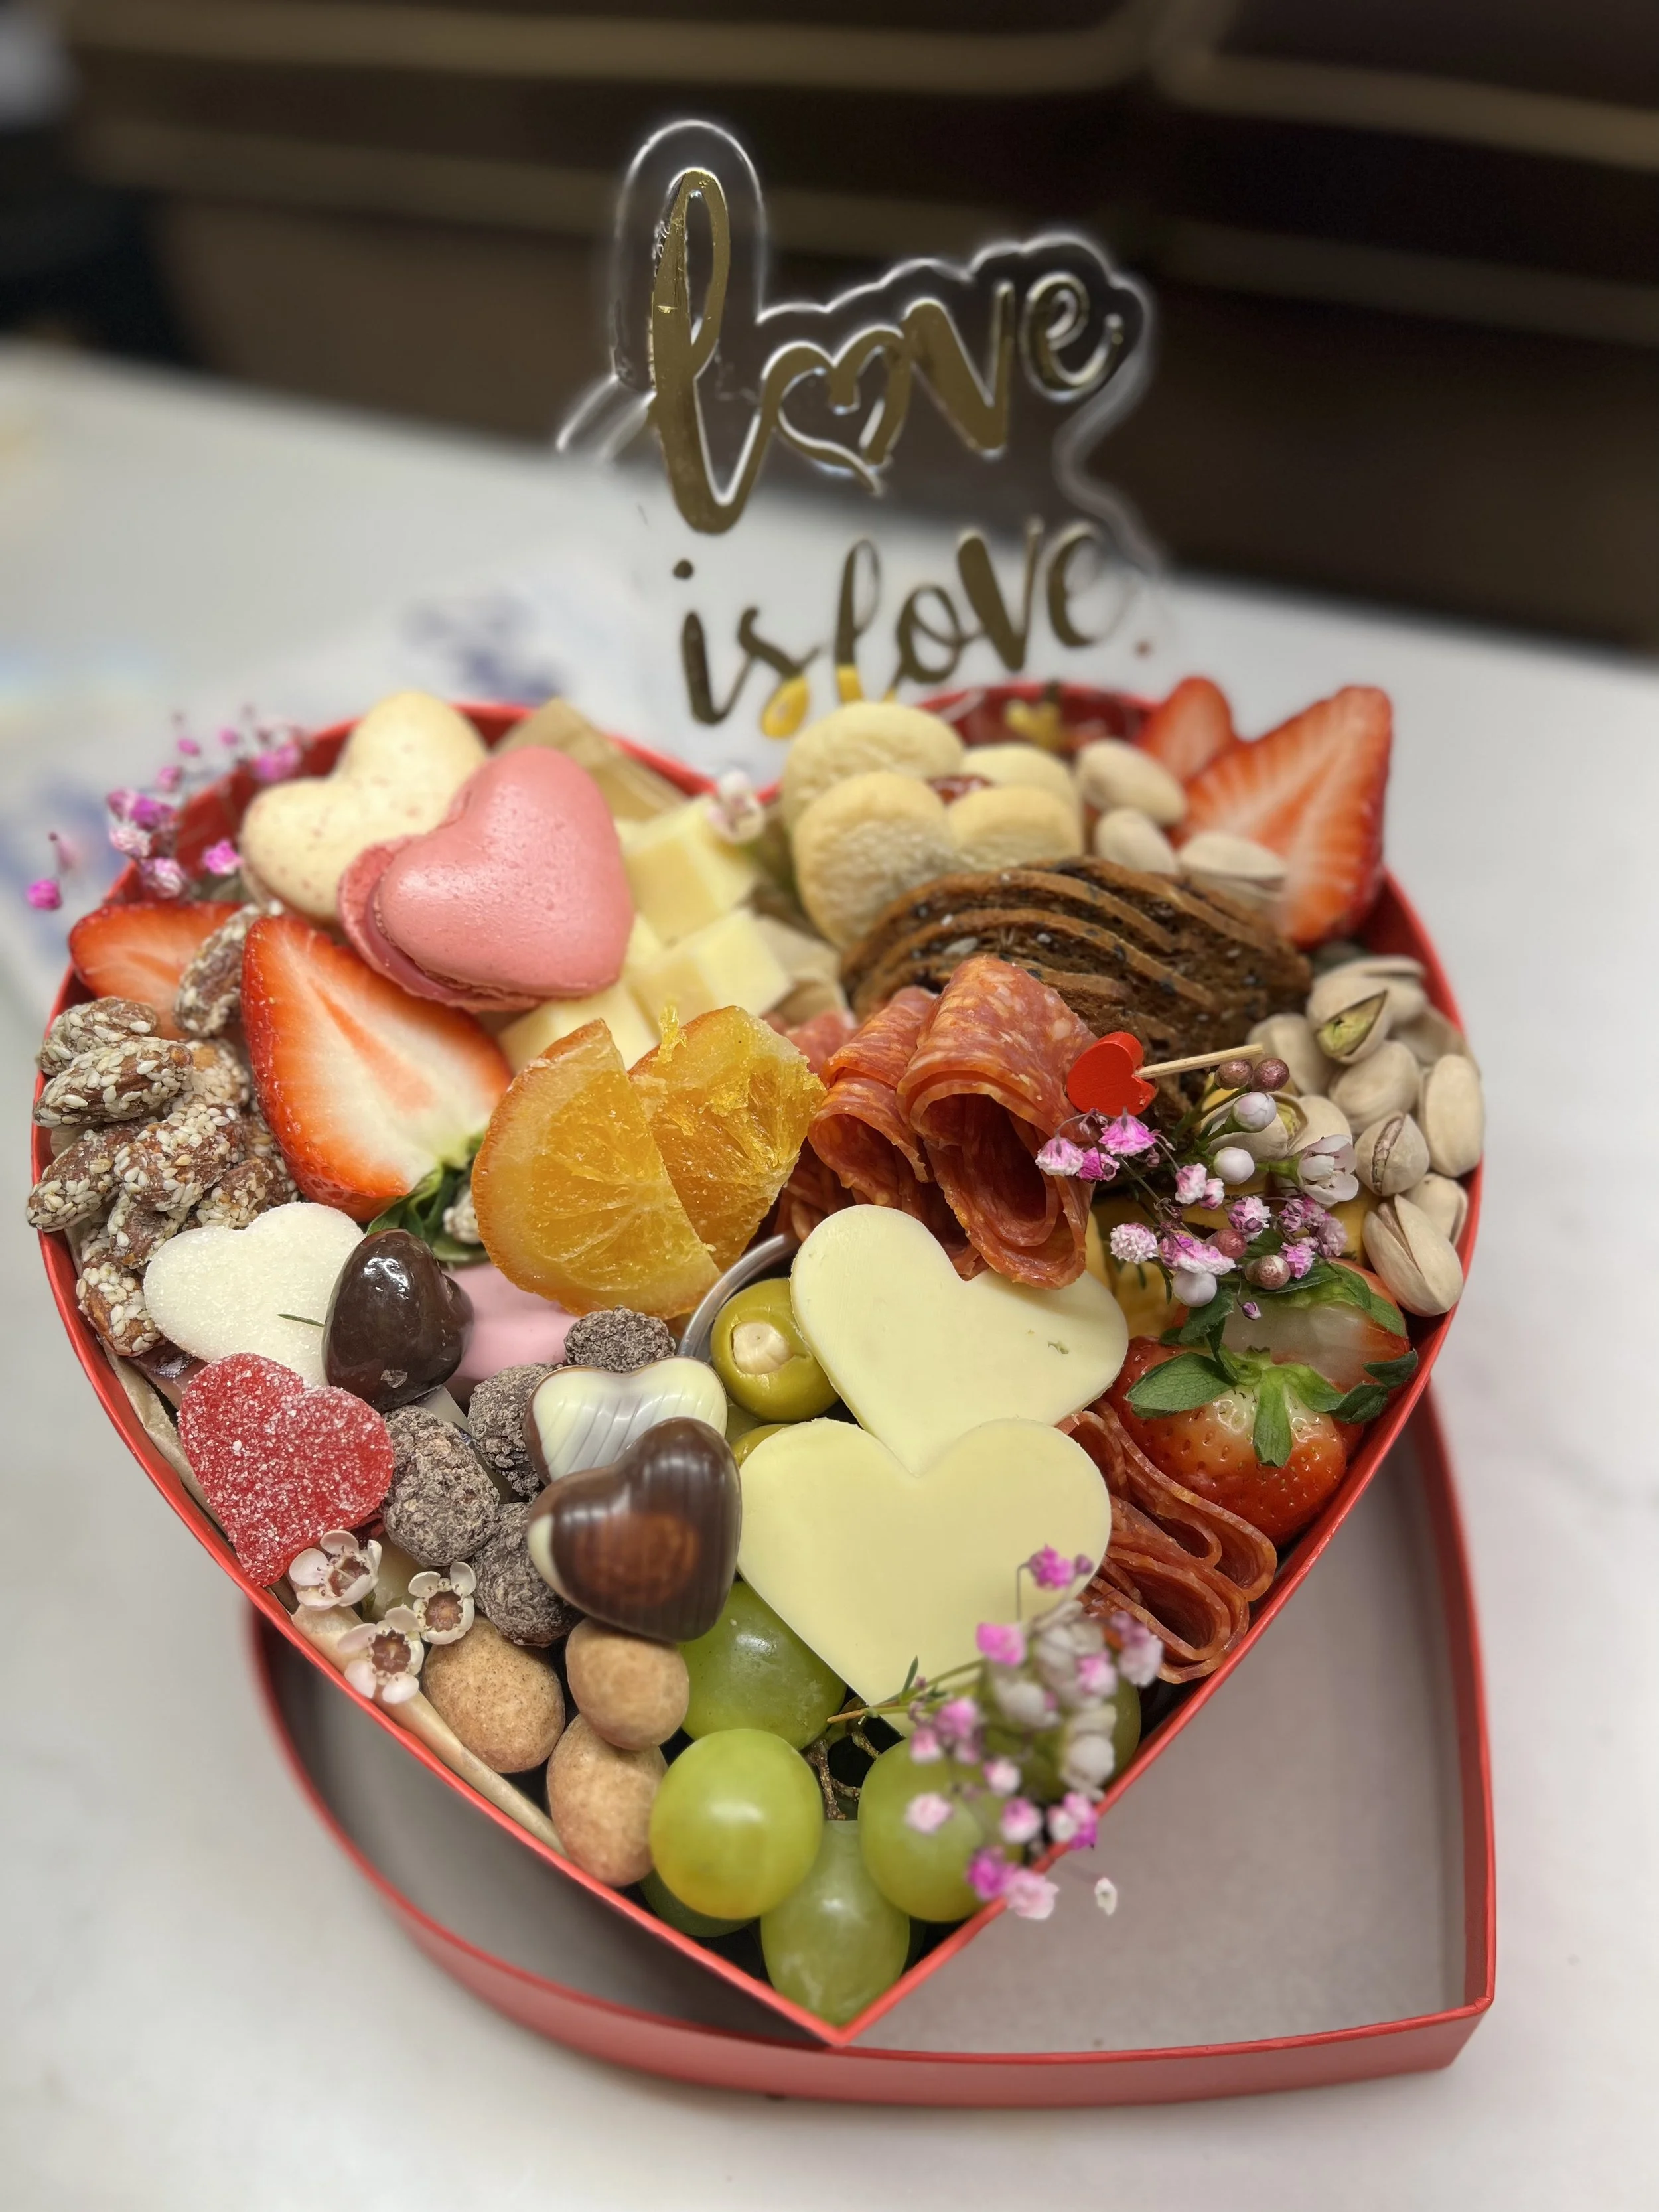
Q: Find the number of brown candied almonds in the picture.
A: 3